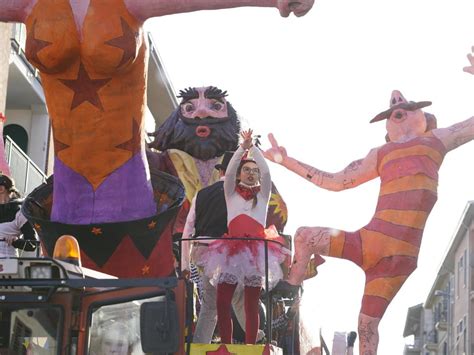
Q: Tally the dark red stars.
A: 5